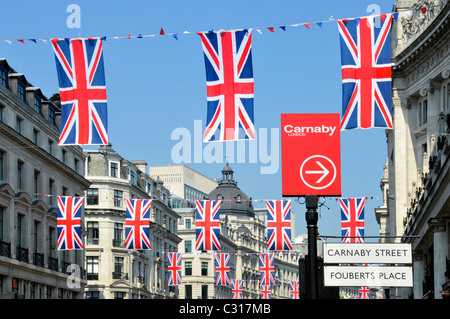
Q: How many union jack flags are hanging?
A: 15